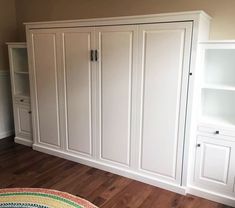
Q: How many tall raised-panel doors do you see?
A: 4